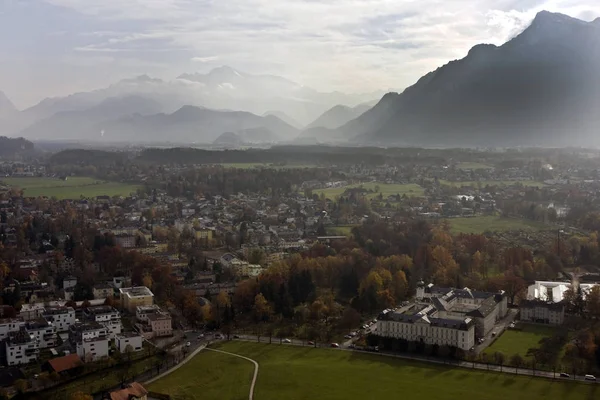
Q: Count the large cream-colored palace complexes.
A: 1